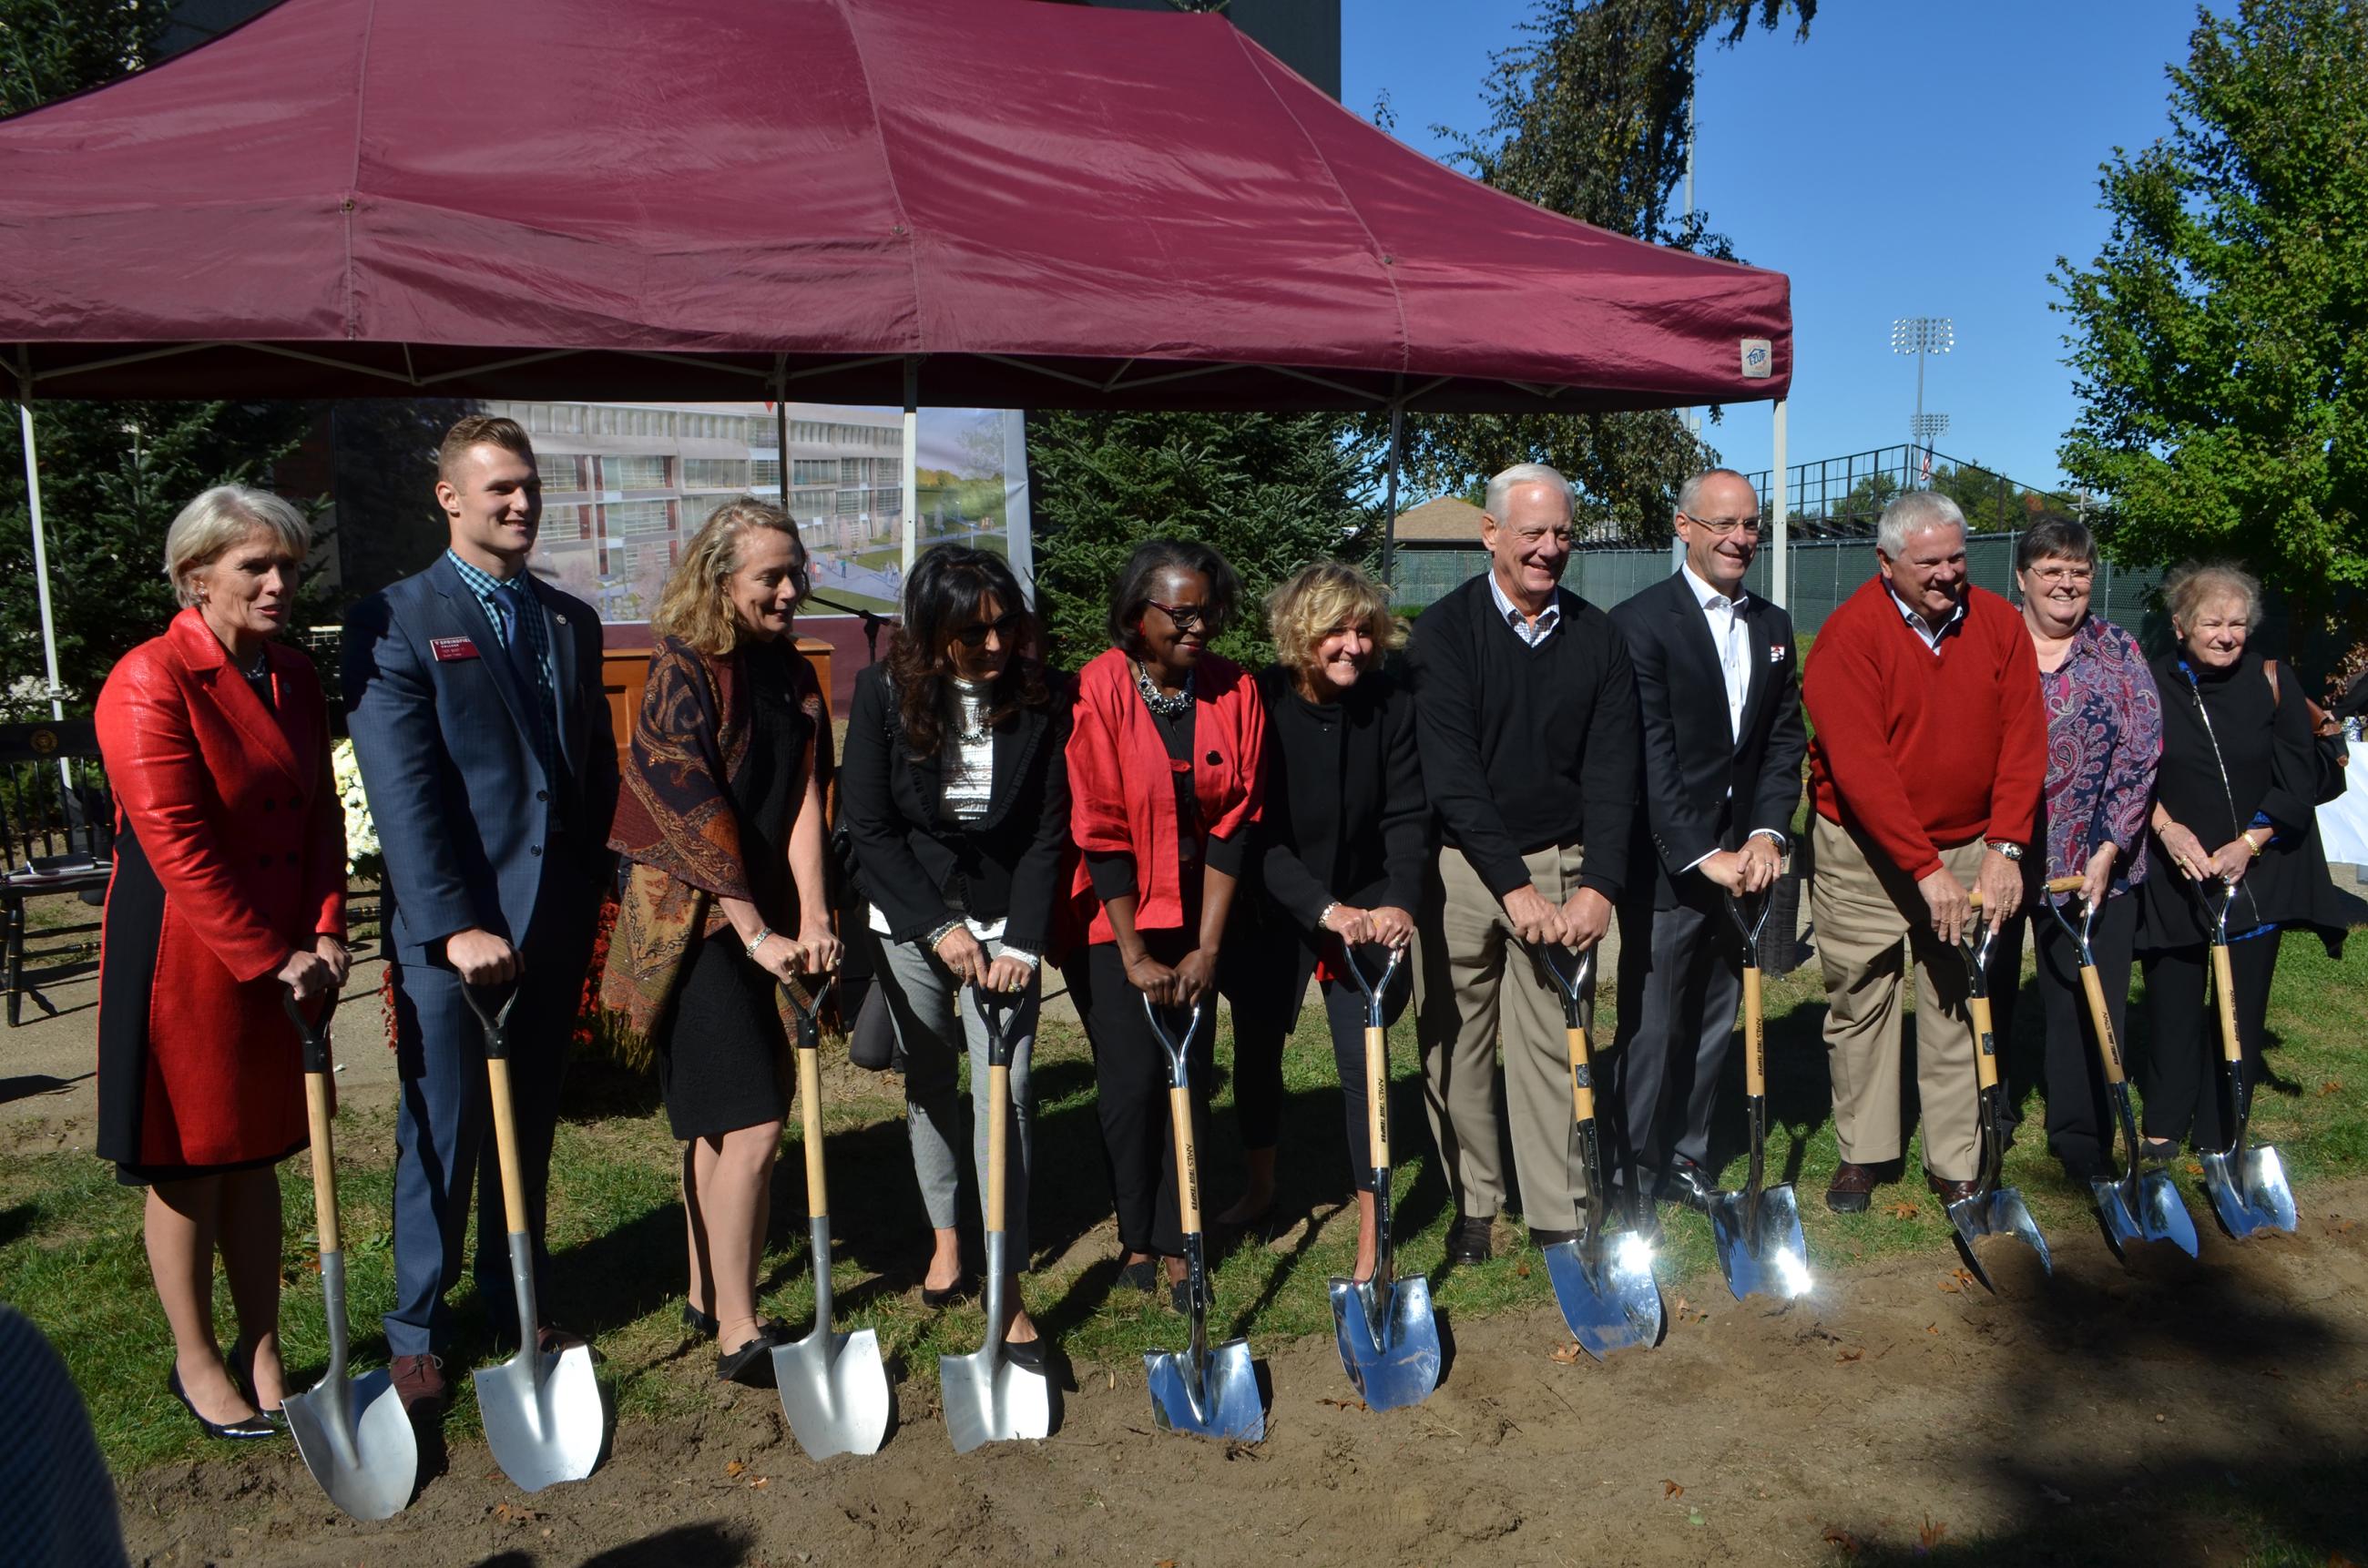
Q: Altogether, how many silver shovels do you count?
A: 11